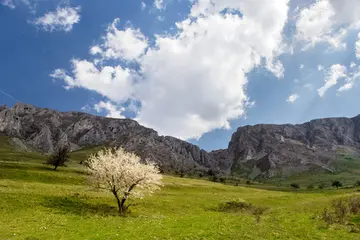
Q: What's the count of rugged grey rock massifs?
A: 2